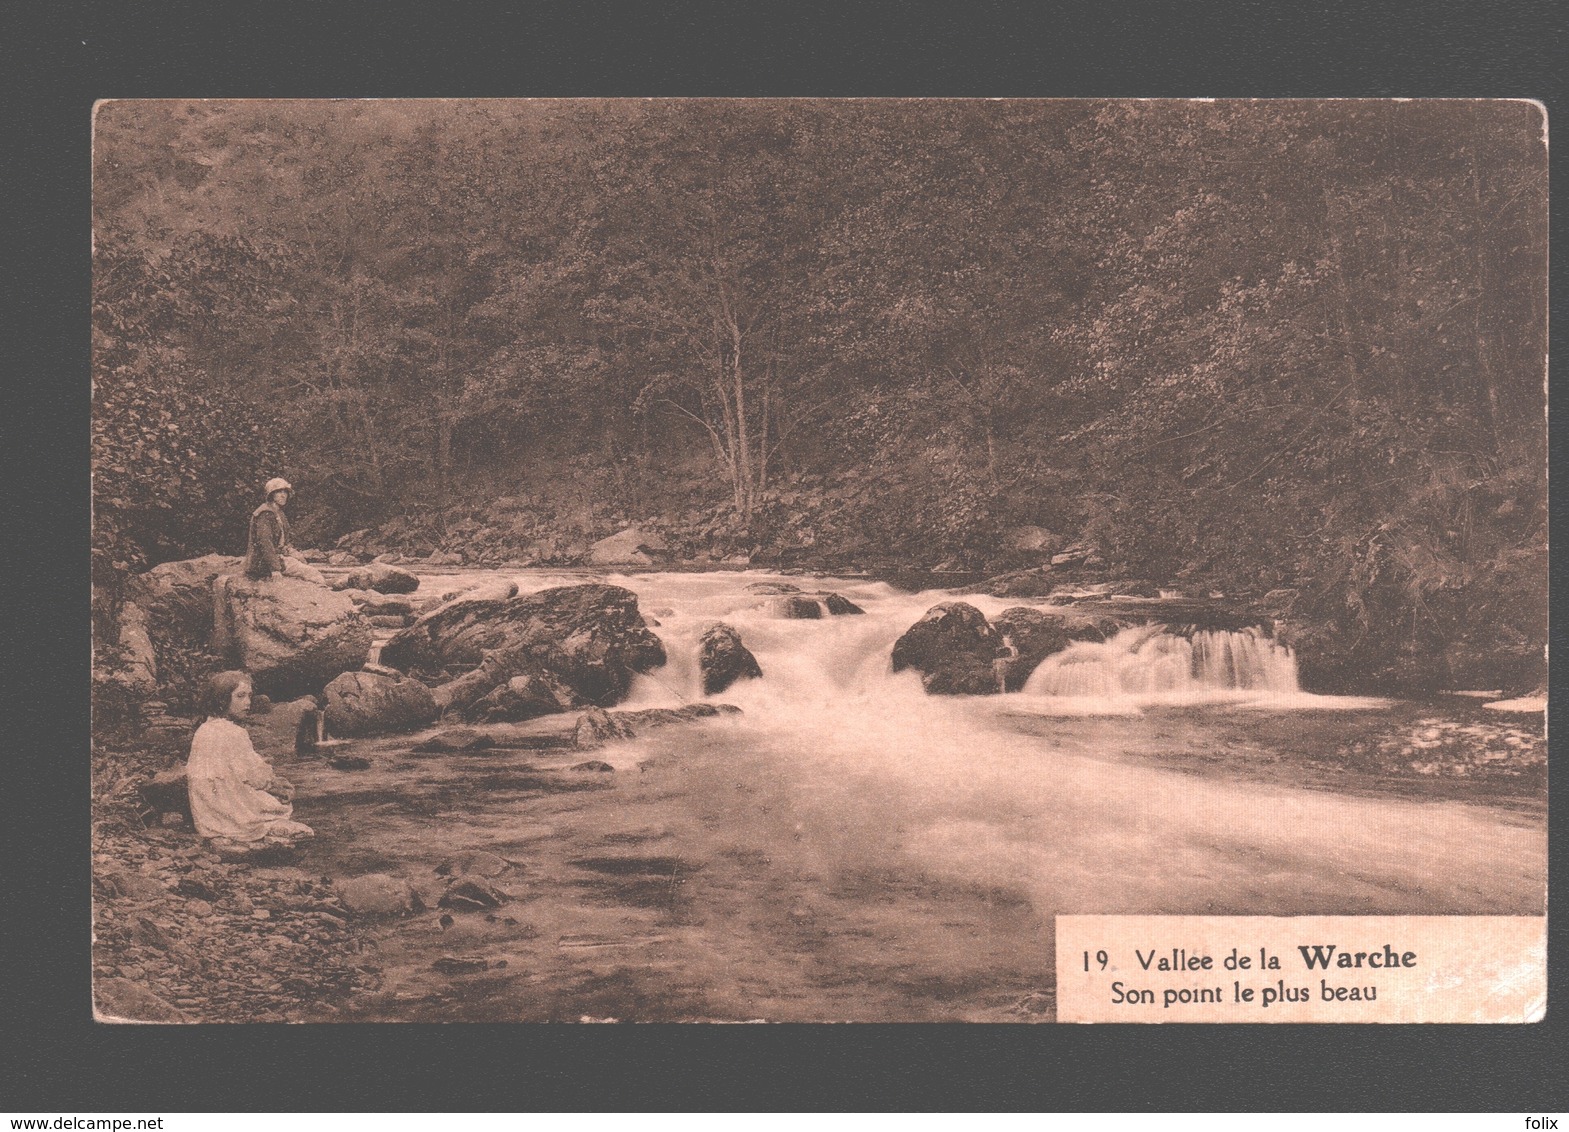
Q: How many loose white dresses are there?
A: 1